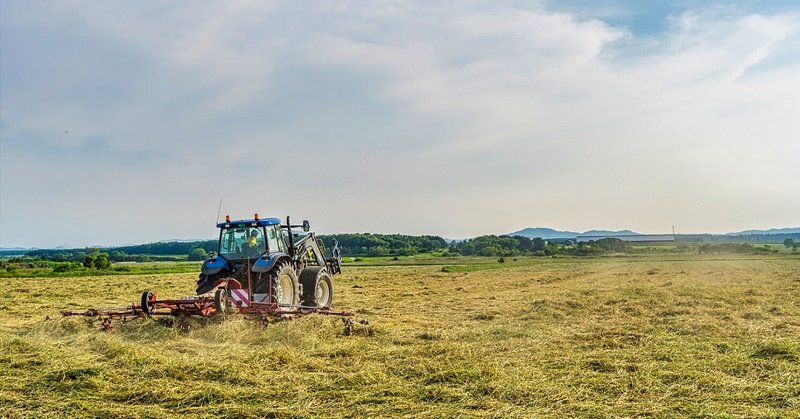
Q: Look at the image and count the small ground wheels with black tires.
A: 2